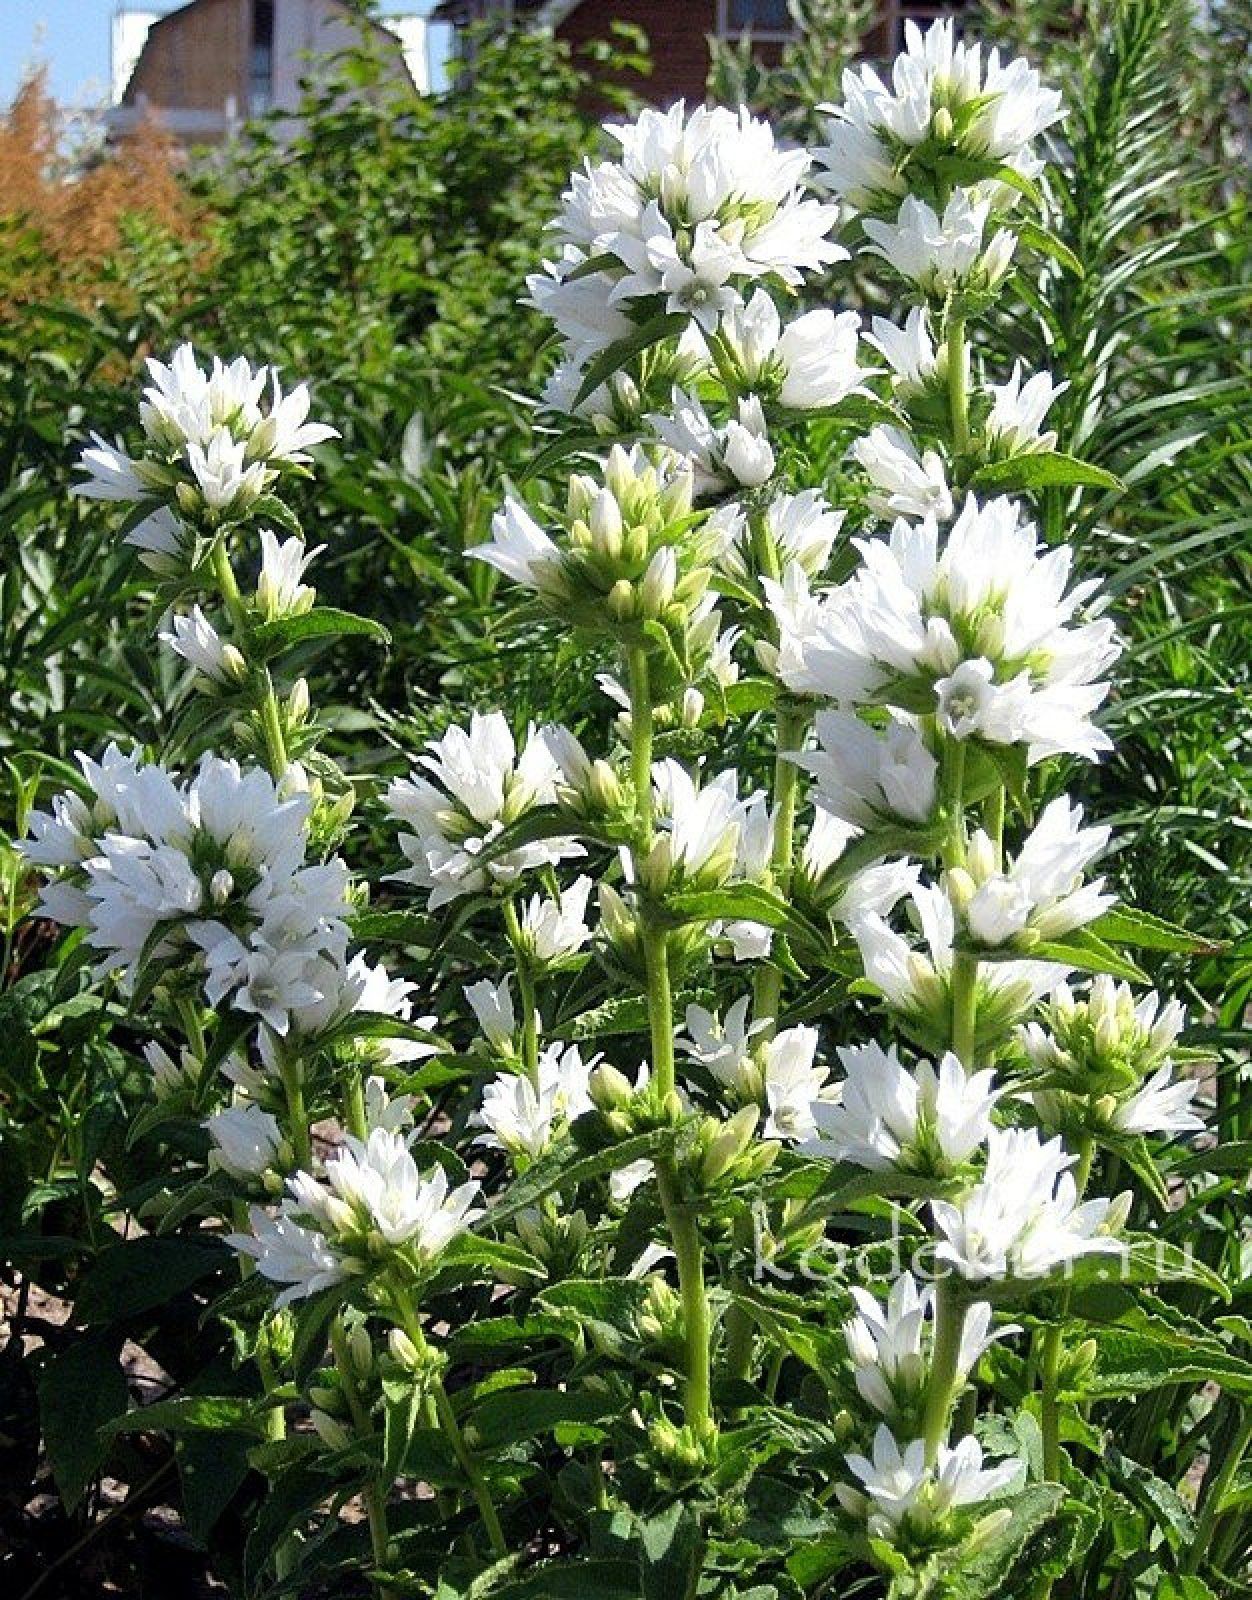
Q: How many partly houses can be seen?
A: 2